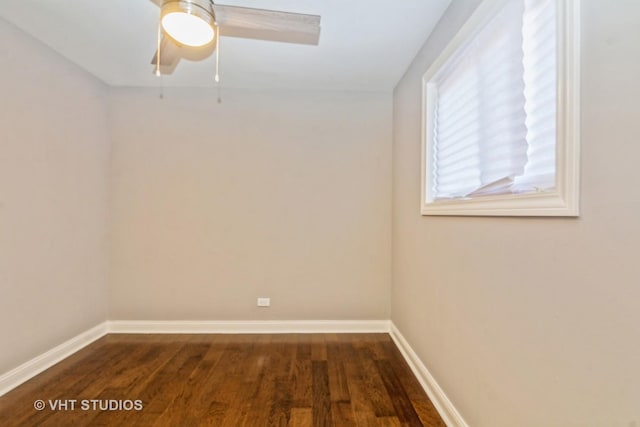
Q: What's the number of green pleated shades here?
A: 0